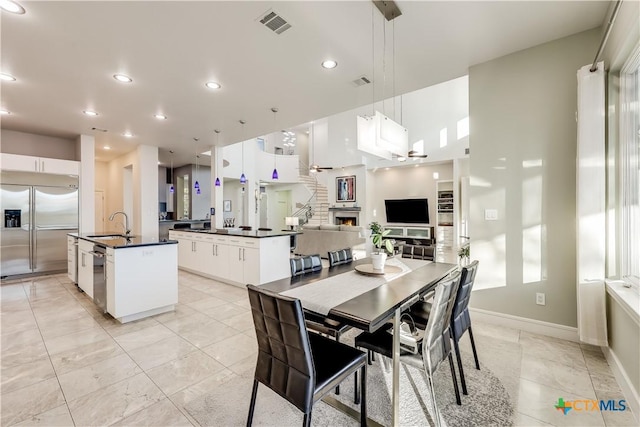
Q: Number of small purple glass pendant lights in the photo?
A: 6